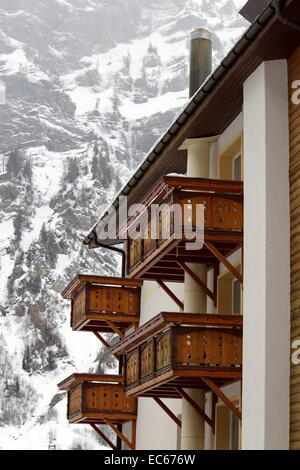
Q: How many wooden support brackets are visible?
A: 10